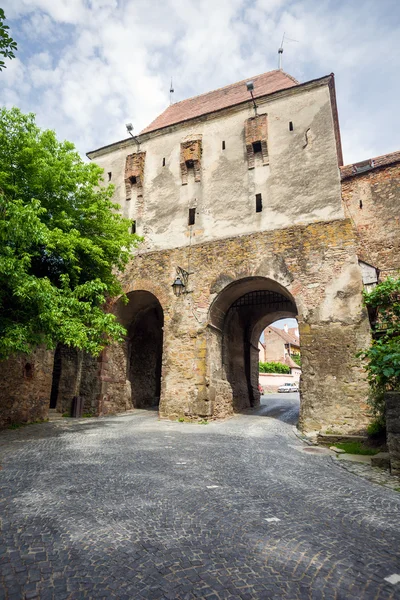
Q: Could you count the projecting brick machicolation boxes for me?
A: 3